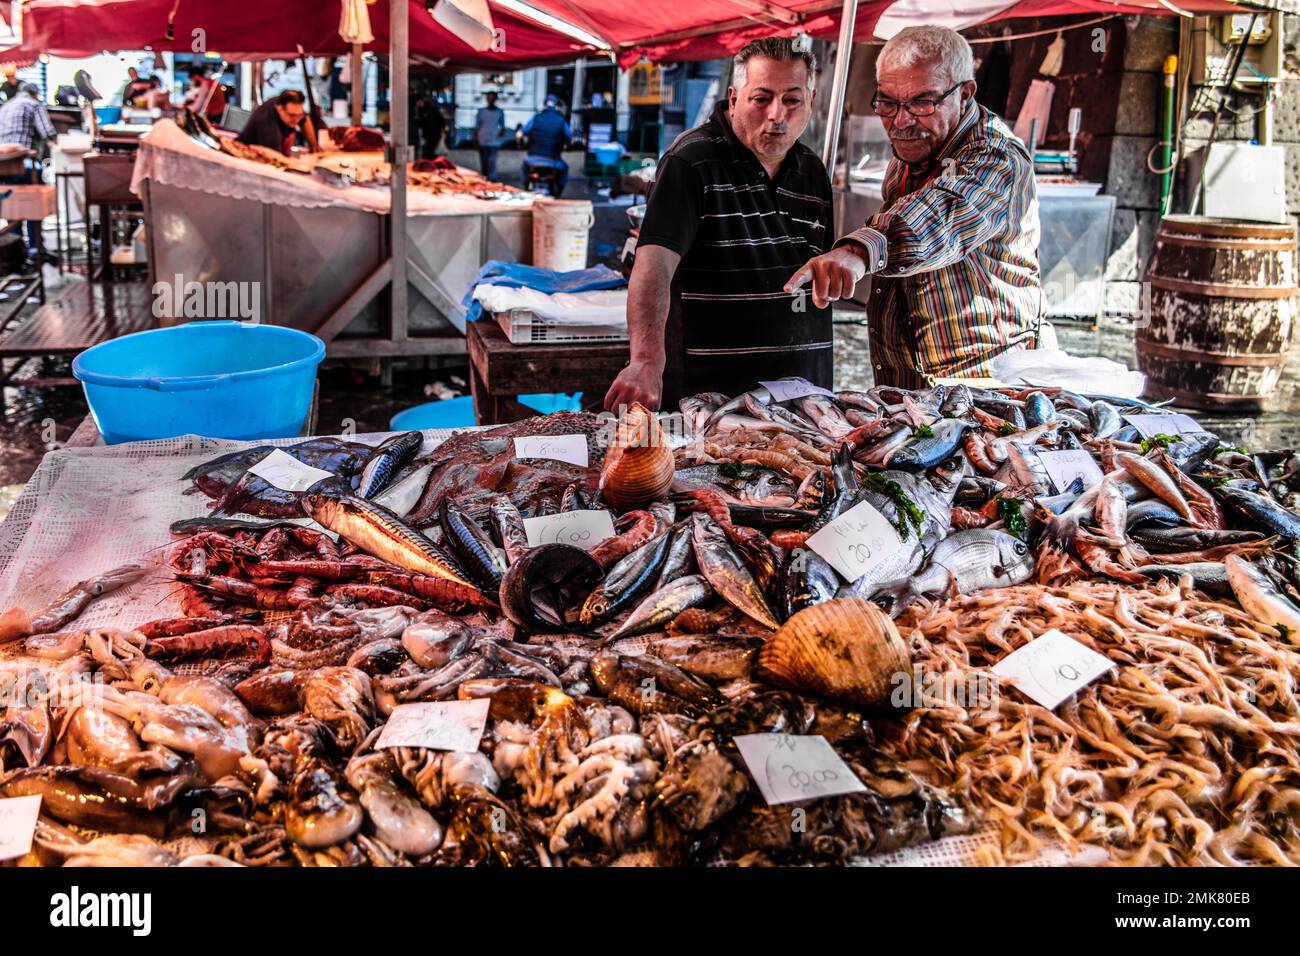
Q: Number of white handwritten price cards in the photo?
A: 11